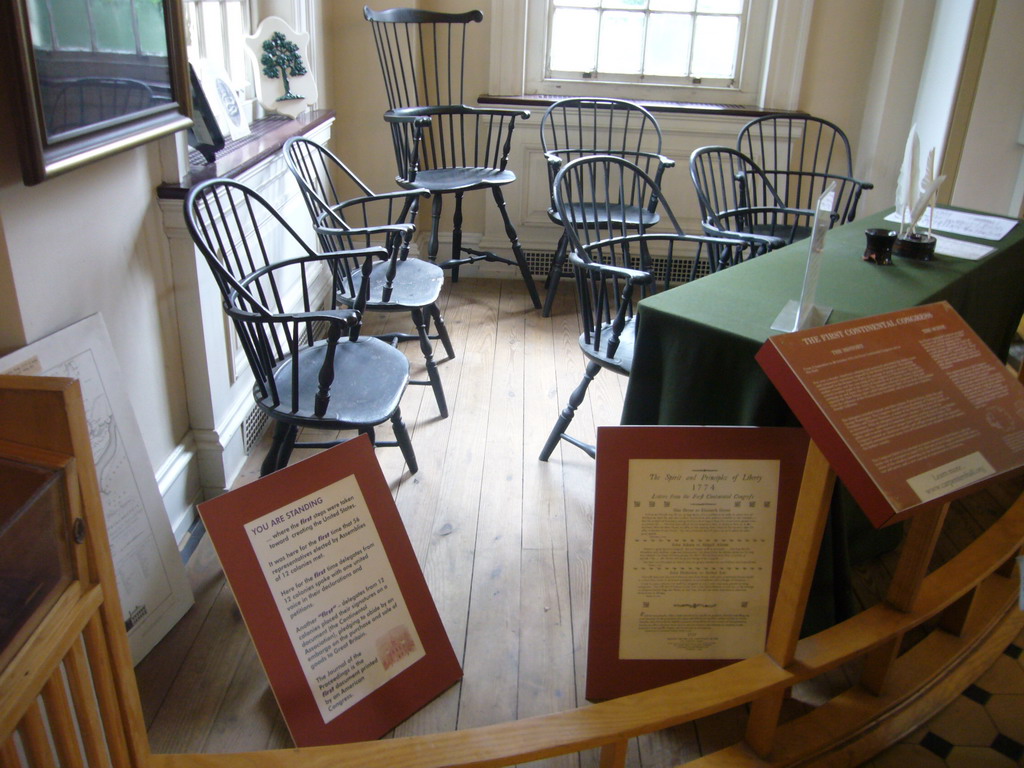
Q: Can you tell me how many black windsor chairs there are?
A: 7